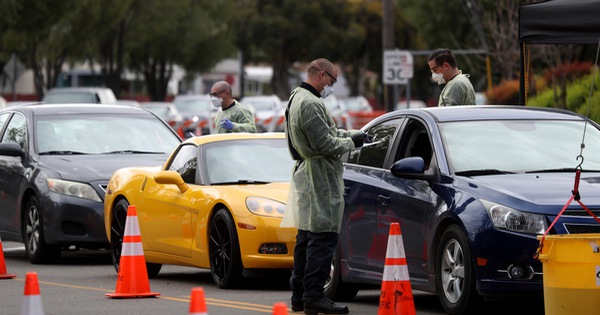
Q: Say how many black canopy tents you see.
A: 1